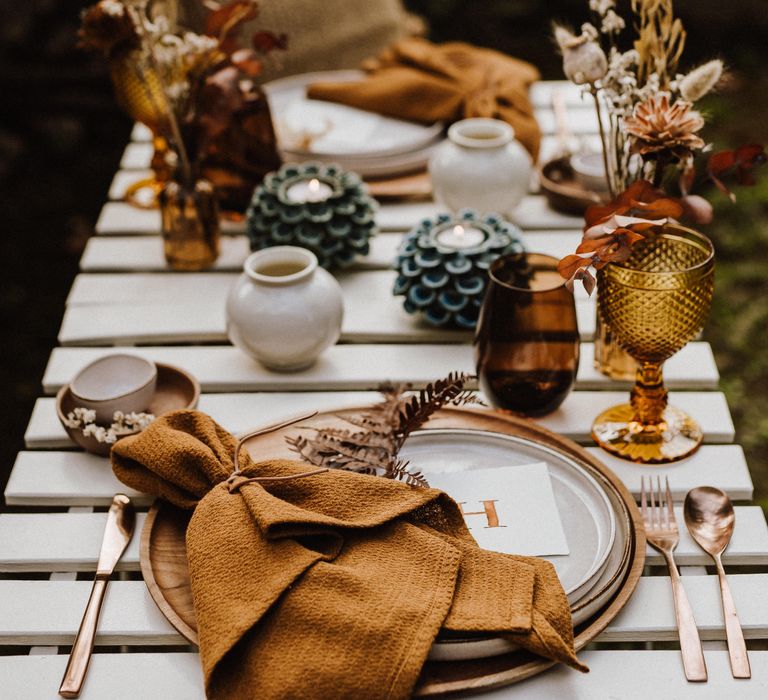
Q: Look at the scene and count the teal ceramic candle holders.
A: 2